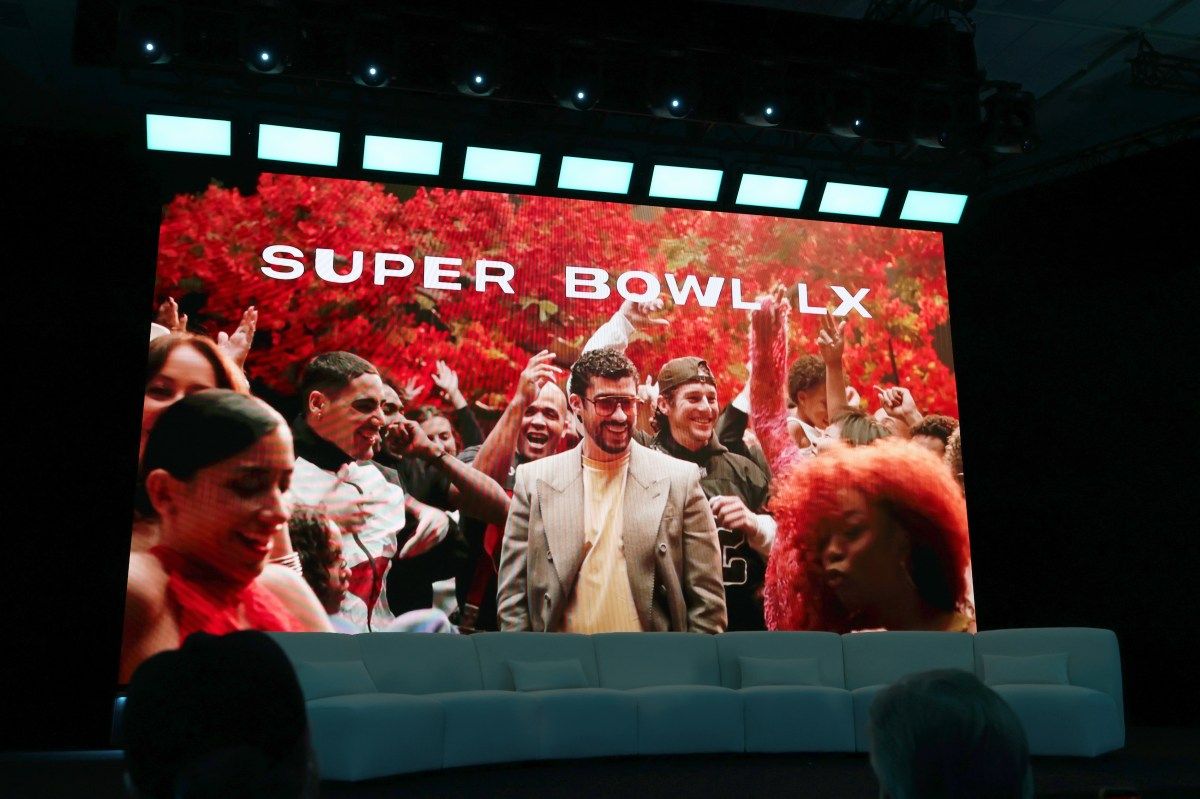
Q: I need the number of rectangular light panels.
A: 9